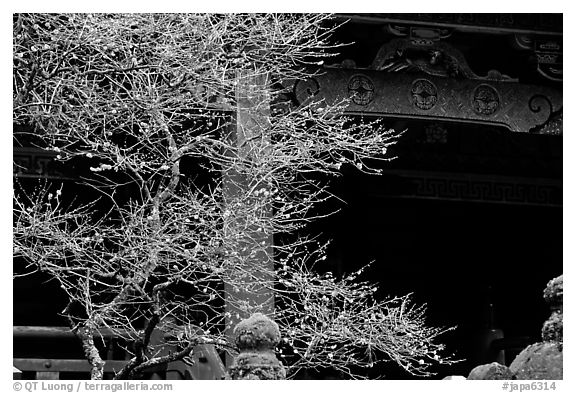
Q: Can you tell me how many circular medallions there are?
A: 3